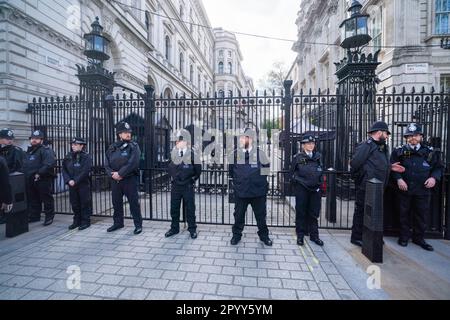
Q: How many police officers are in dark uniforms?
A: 9